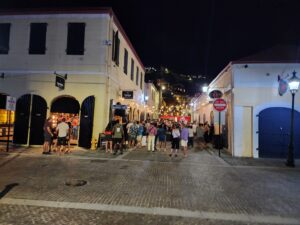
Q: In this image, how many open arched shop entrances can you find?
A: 2